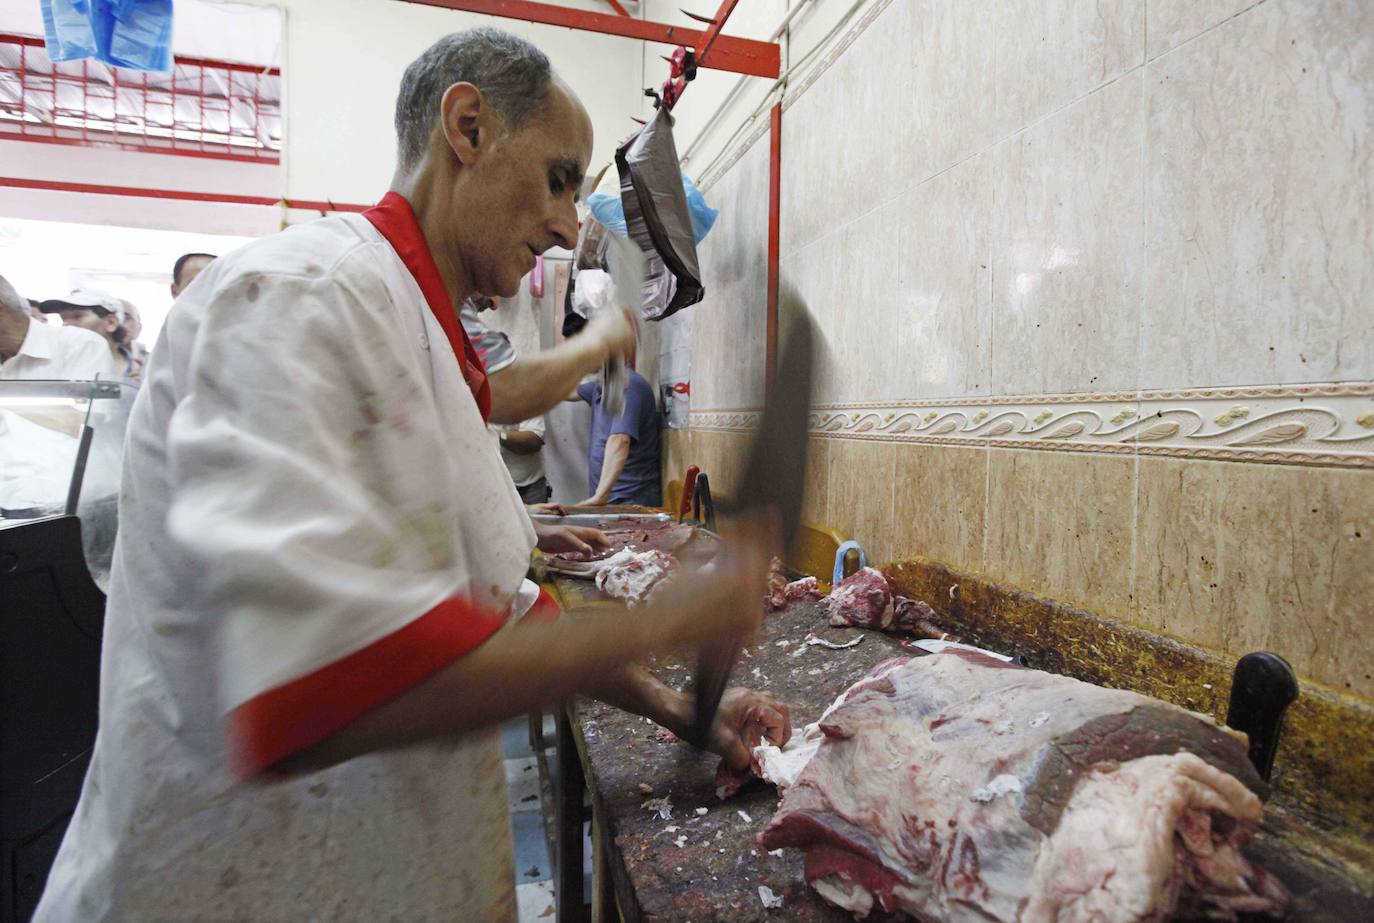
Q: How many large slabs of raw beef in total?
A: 1